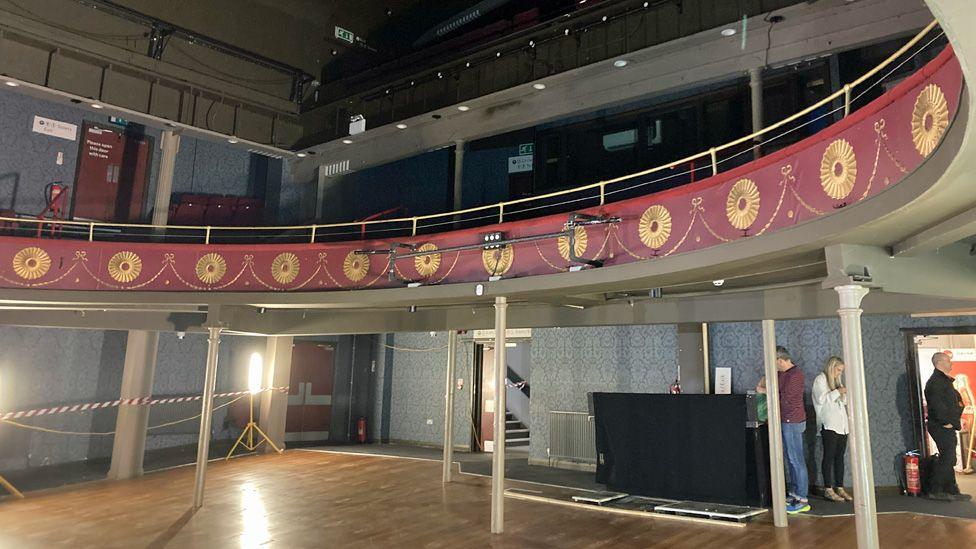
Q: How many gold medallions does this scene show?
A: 12